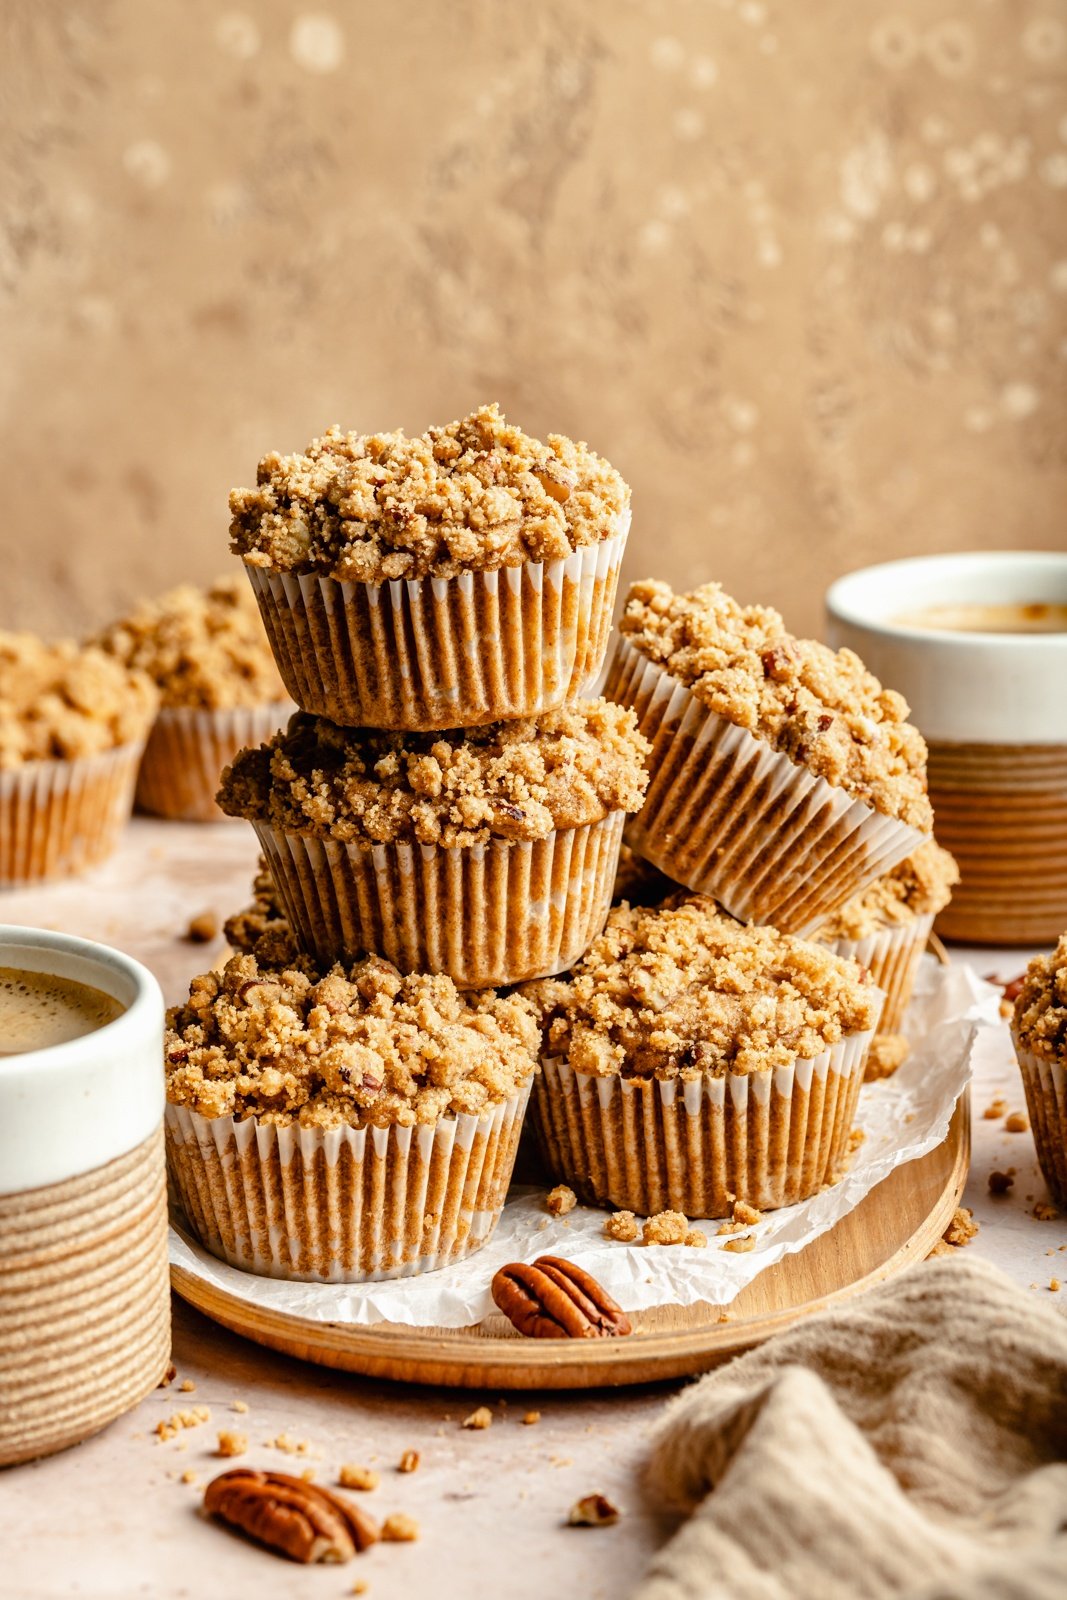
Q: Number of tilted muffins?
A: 1